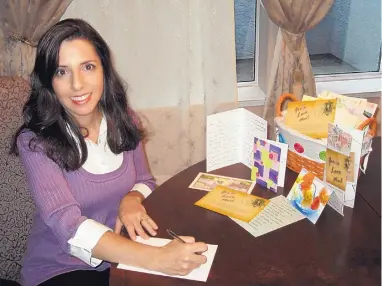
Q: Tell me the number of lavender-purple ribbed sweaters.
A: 1